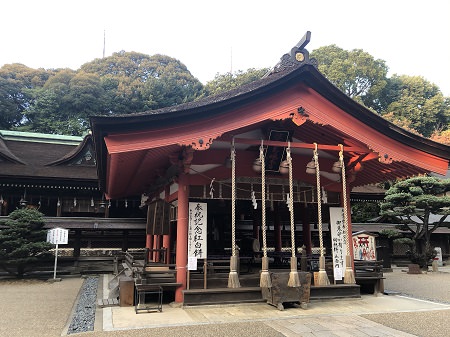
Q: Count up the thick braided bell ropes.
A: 5